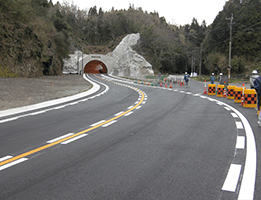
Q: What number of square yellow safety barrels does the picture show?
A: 5